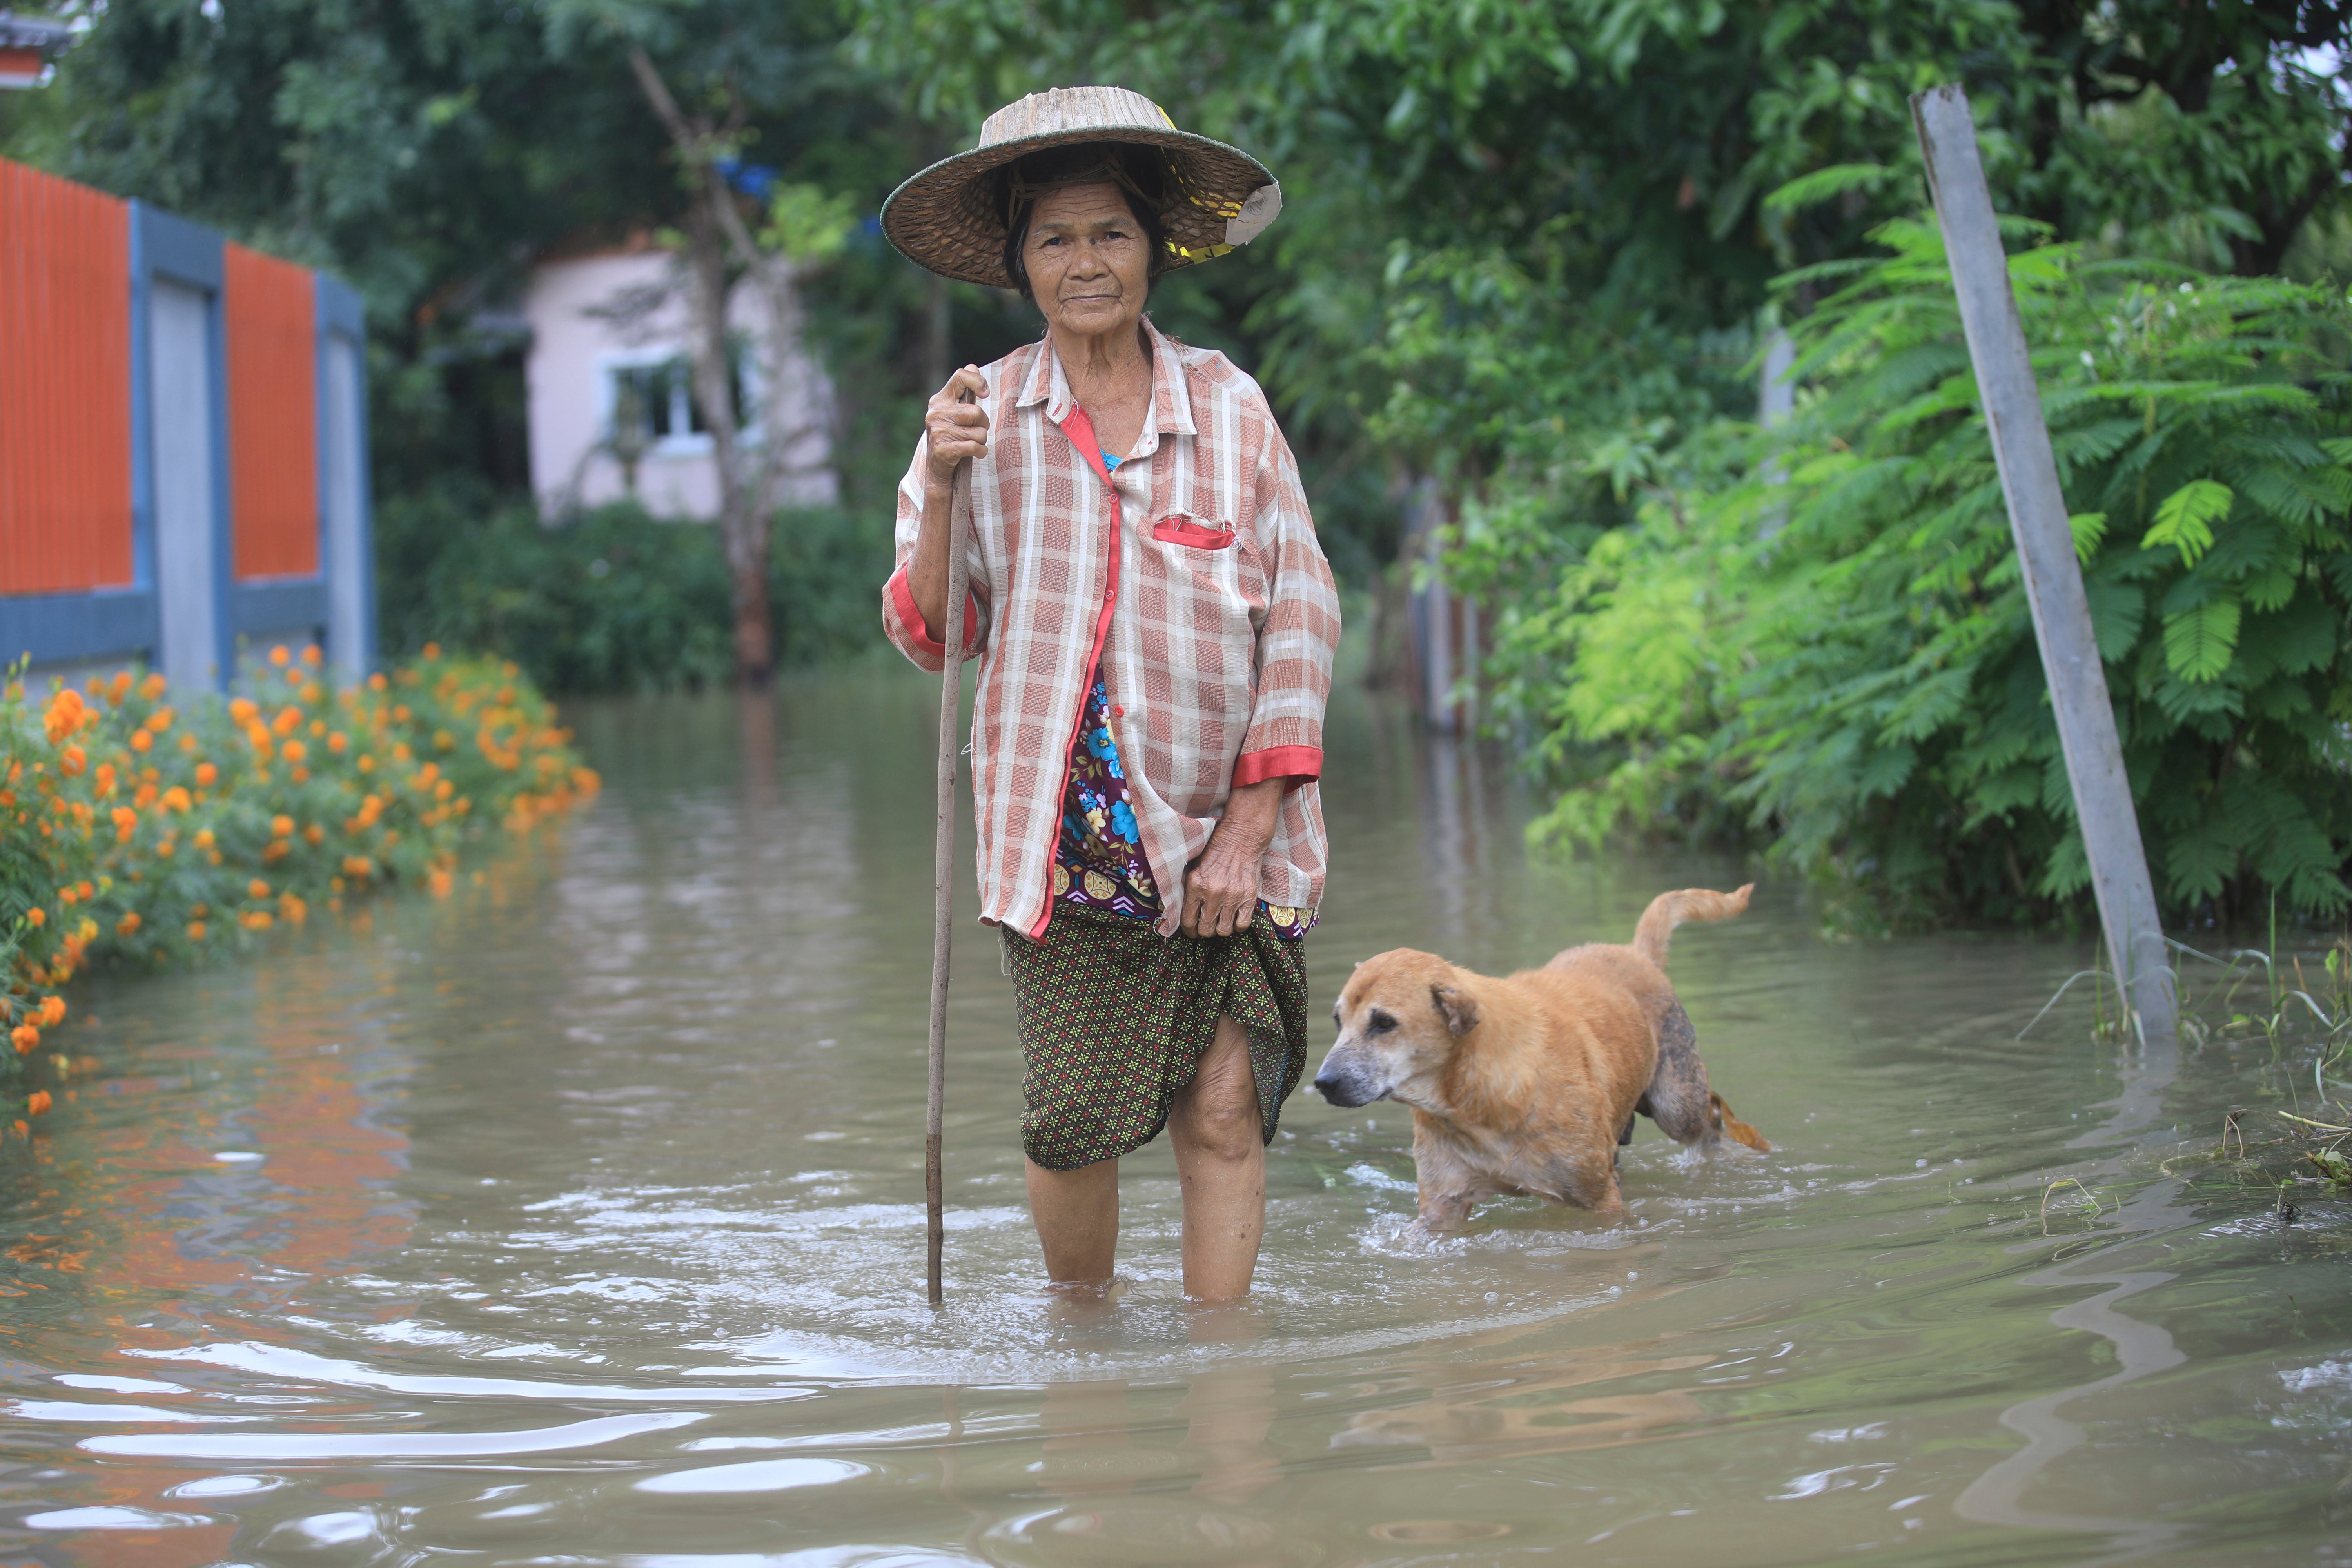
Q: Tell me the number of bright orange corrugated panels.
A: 2